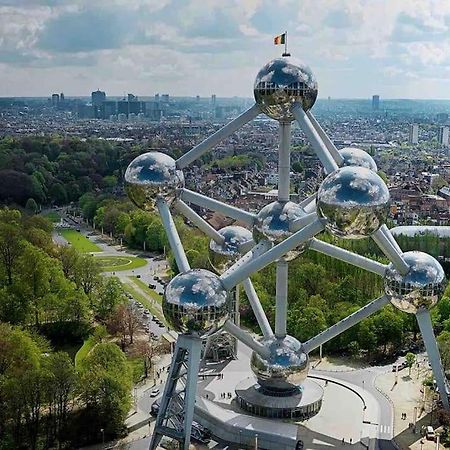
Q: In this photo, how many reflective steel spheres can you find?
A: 9